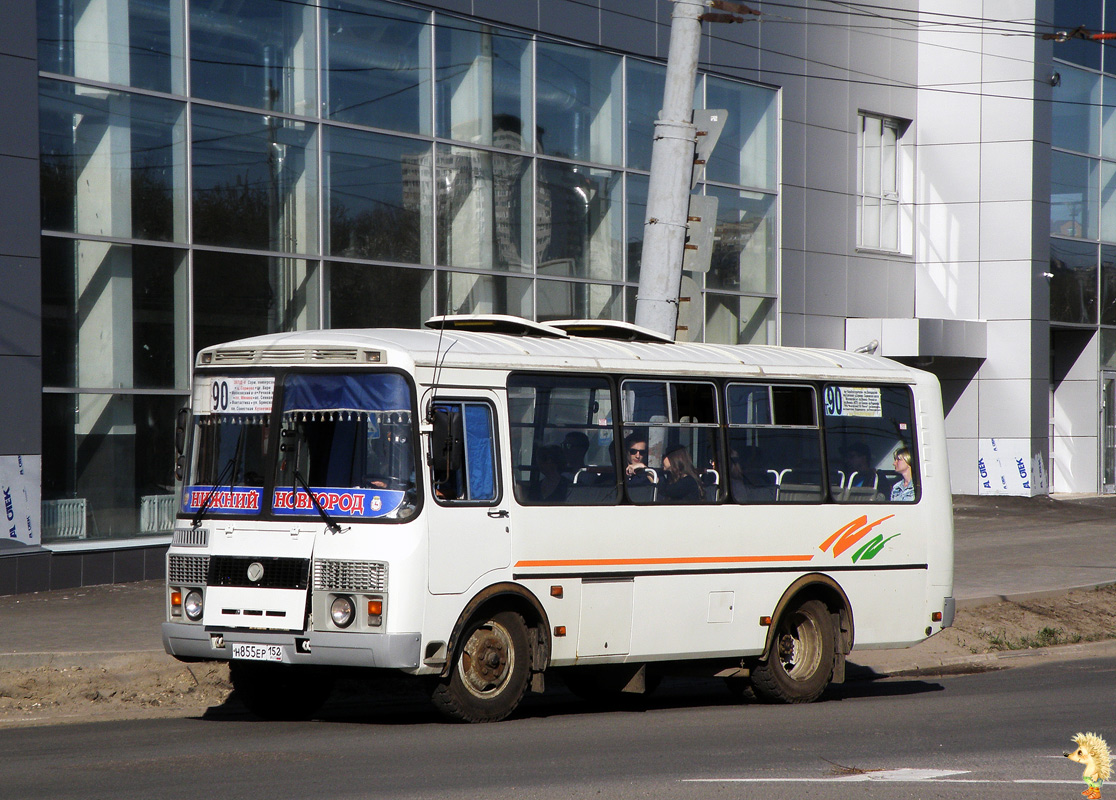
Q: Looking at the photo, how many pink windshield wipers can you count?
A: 0